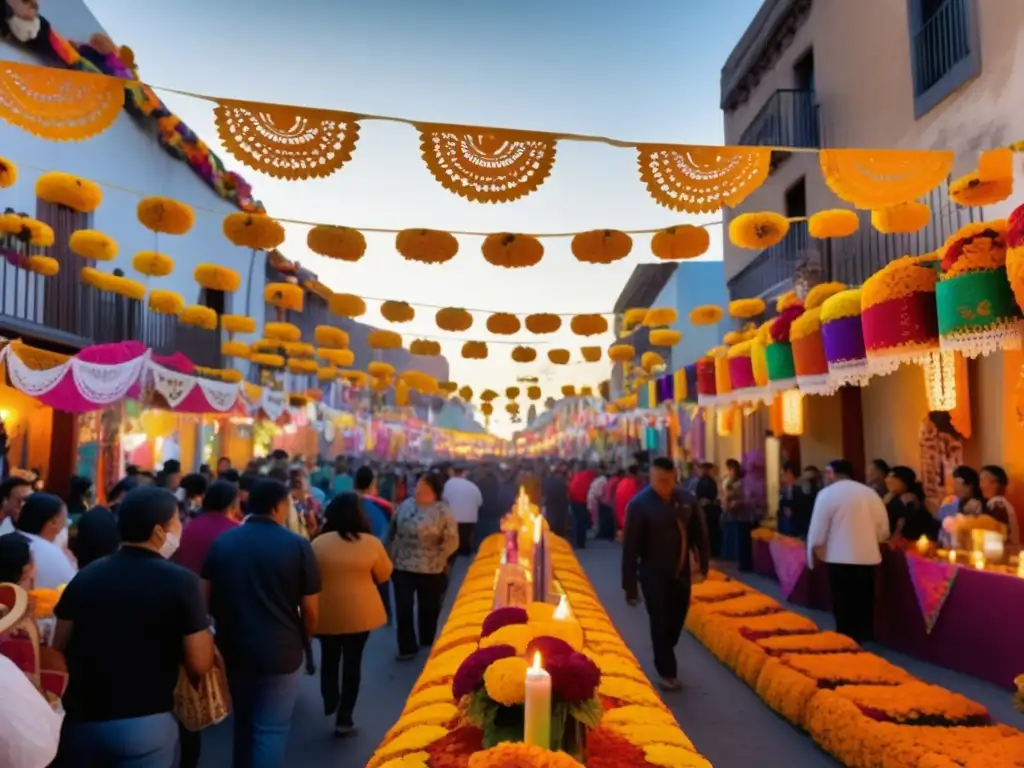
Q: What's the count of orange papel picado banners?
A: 5